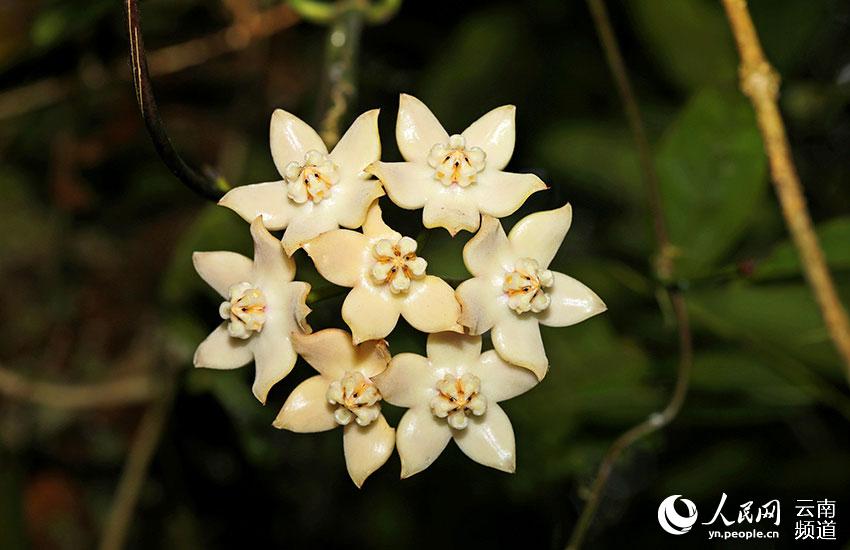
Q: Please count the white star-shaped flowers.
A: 7